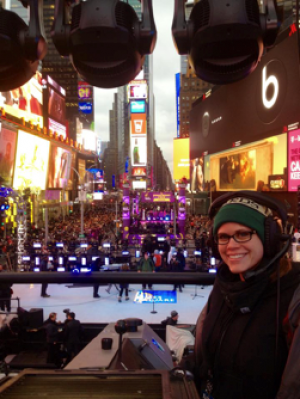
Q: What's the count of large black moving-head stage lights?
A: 3